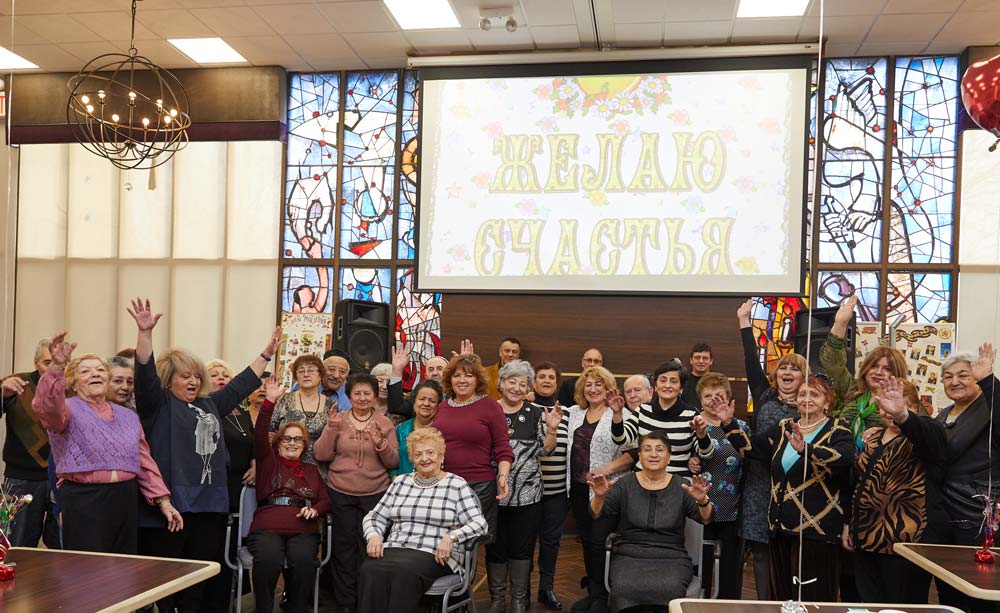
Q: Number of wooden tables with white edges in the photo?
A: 3